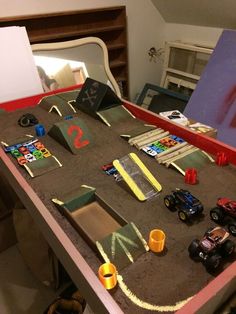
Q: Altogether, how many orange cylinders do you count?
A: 2